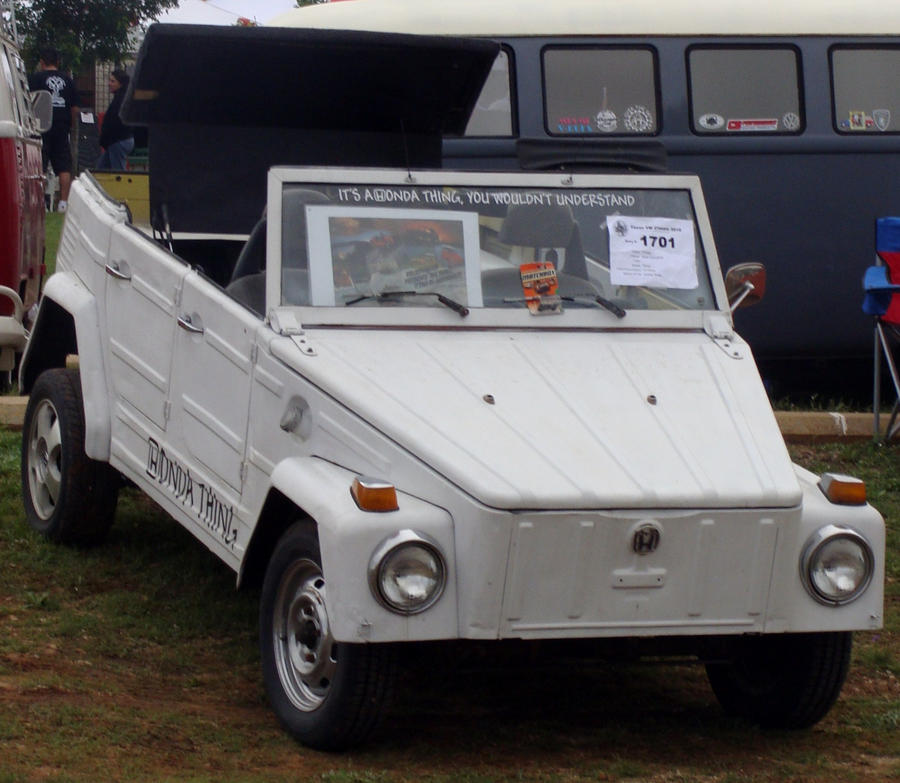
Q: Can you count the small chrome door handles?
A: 2